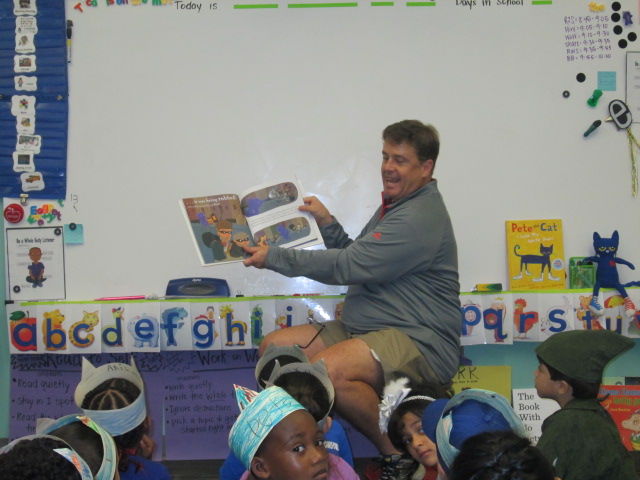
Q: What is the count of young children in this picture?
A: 10